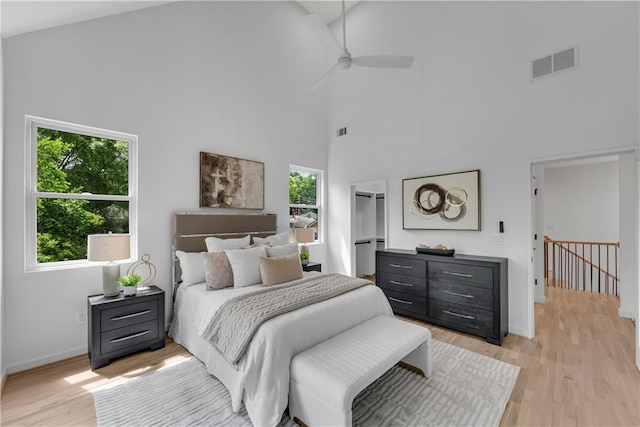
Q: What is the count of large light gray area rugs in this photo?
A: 1